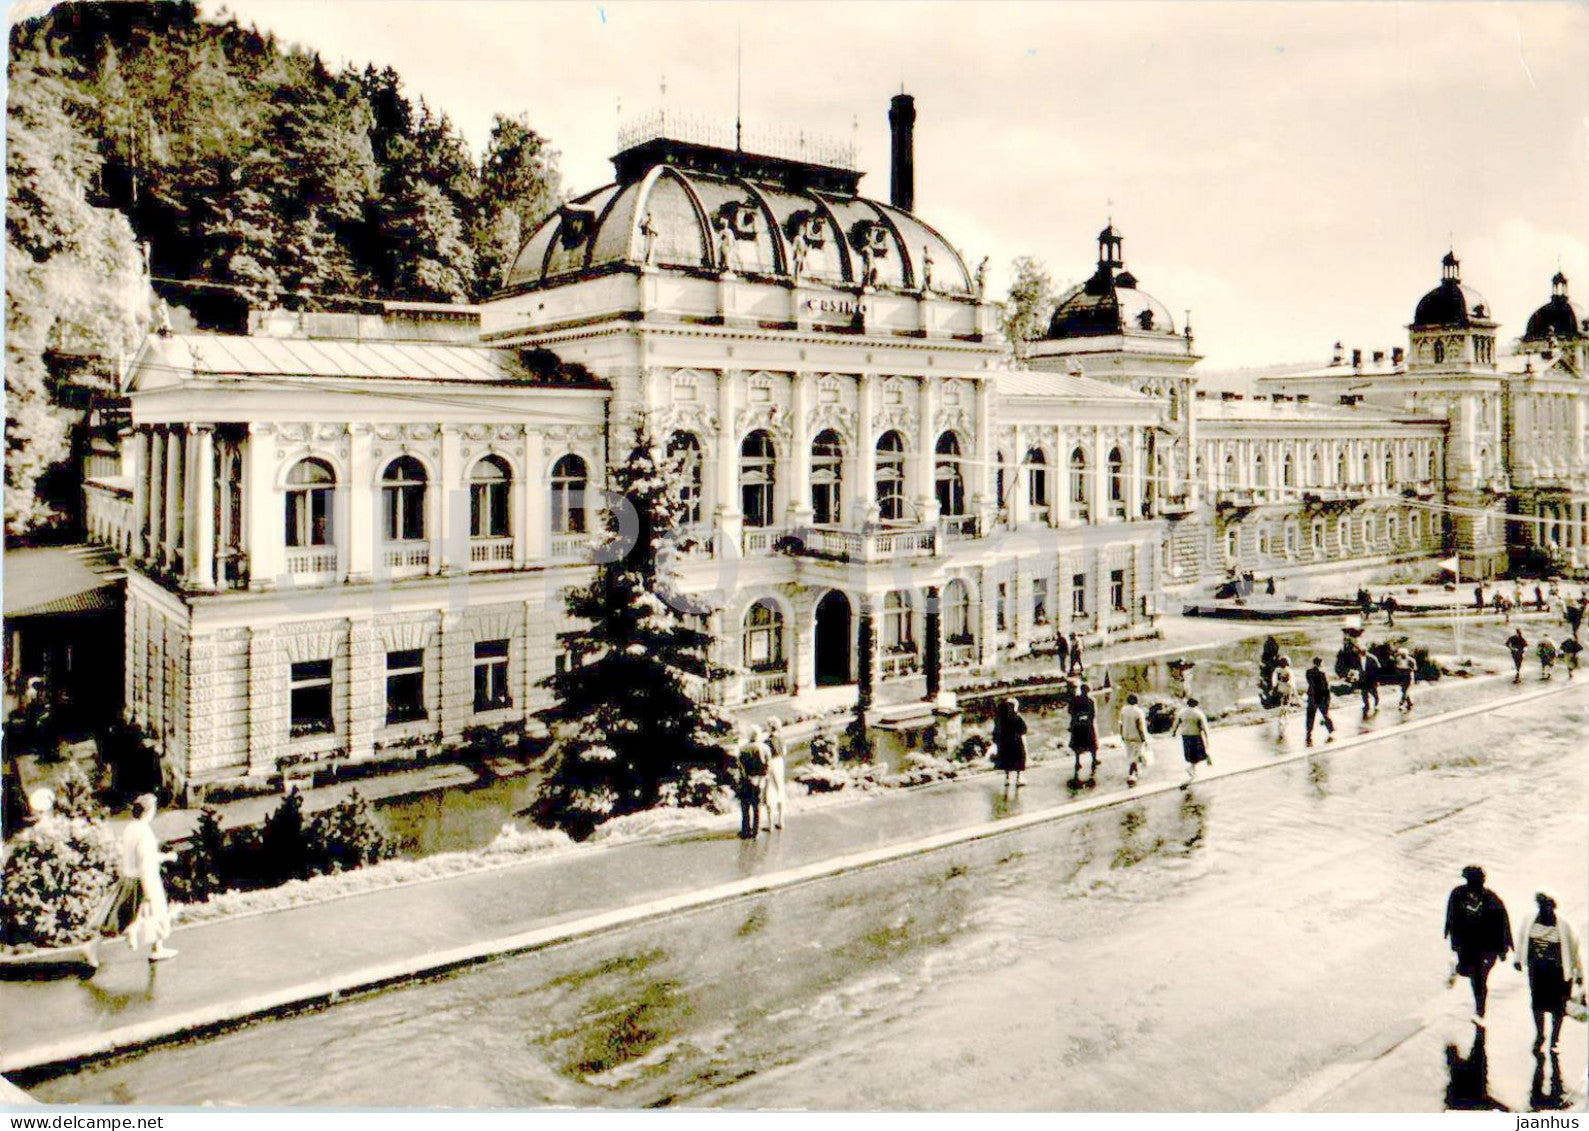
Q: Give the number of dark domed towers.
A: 3